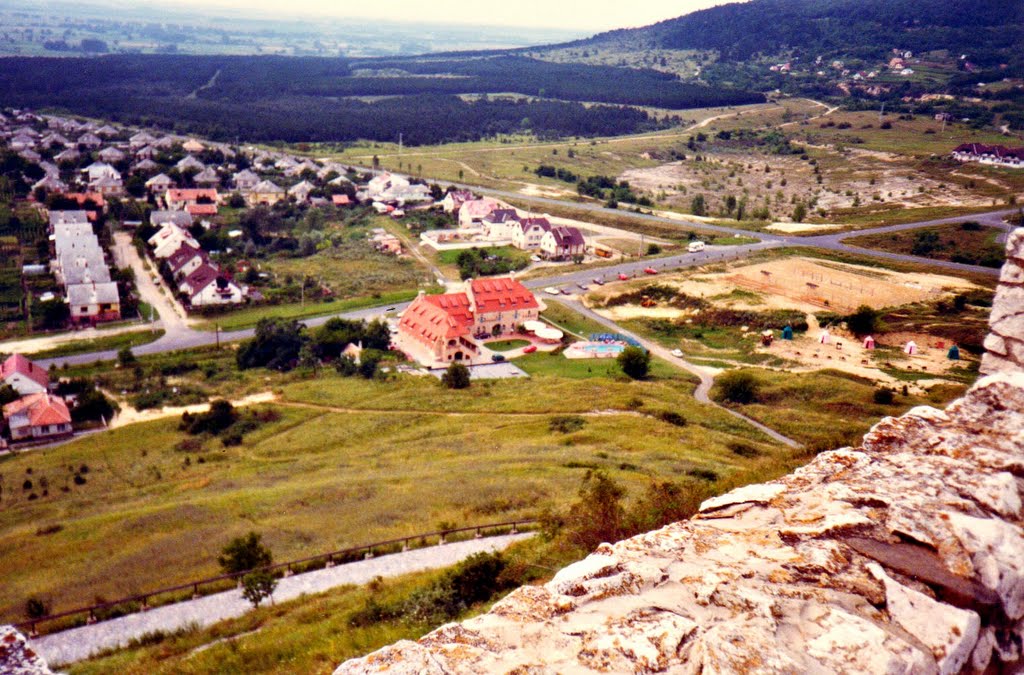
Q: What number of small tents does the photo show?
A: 5